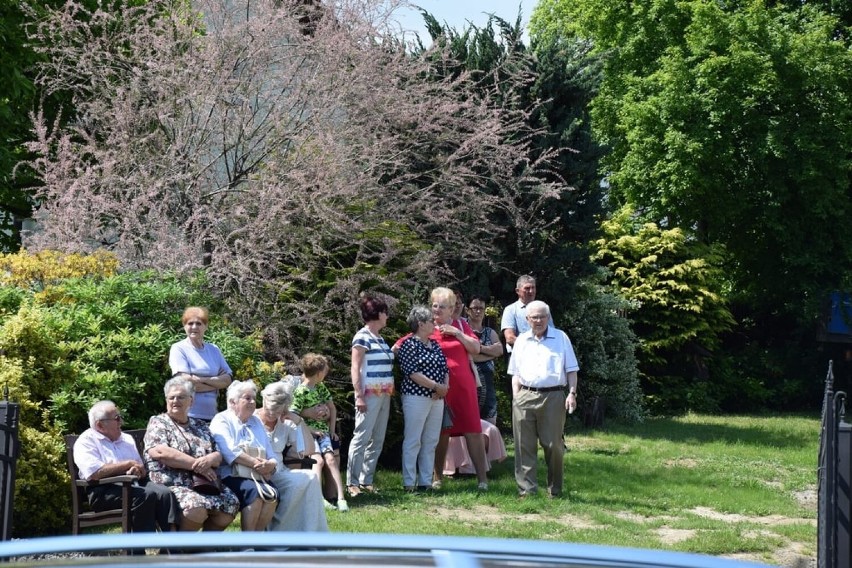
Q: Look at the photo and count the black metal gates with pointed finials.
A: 2